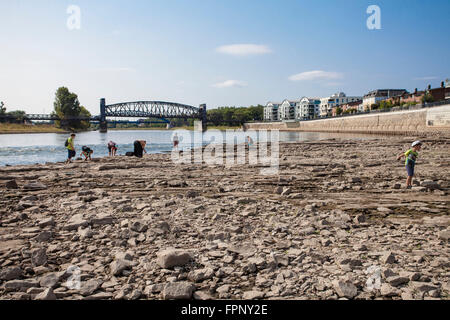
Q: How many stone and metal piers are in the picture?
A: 2